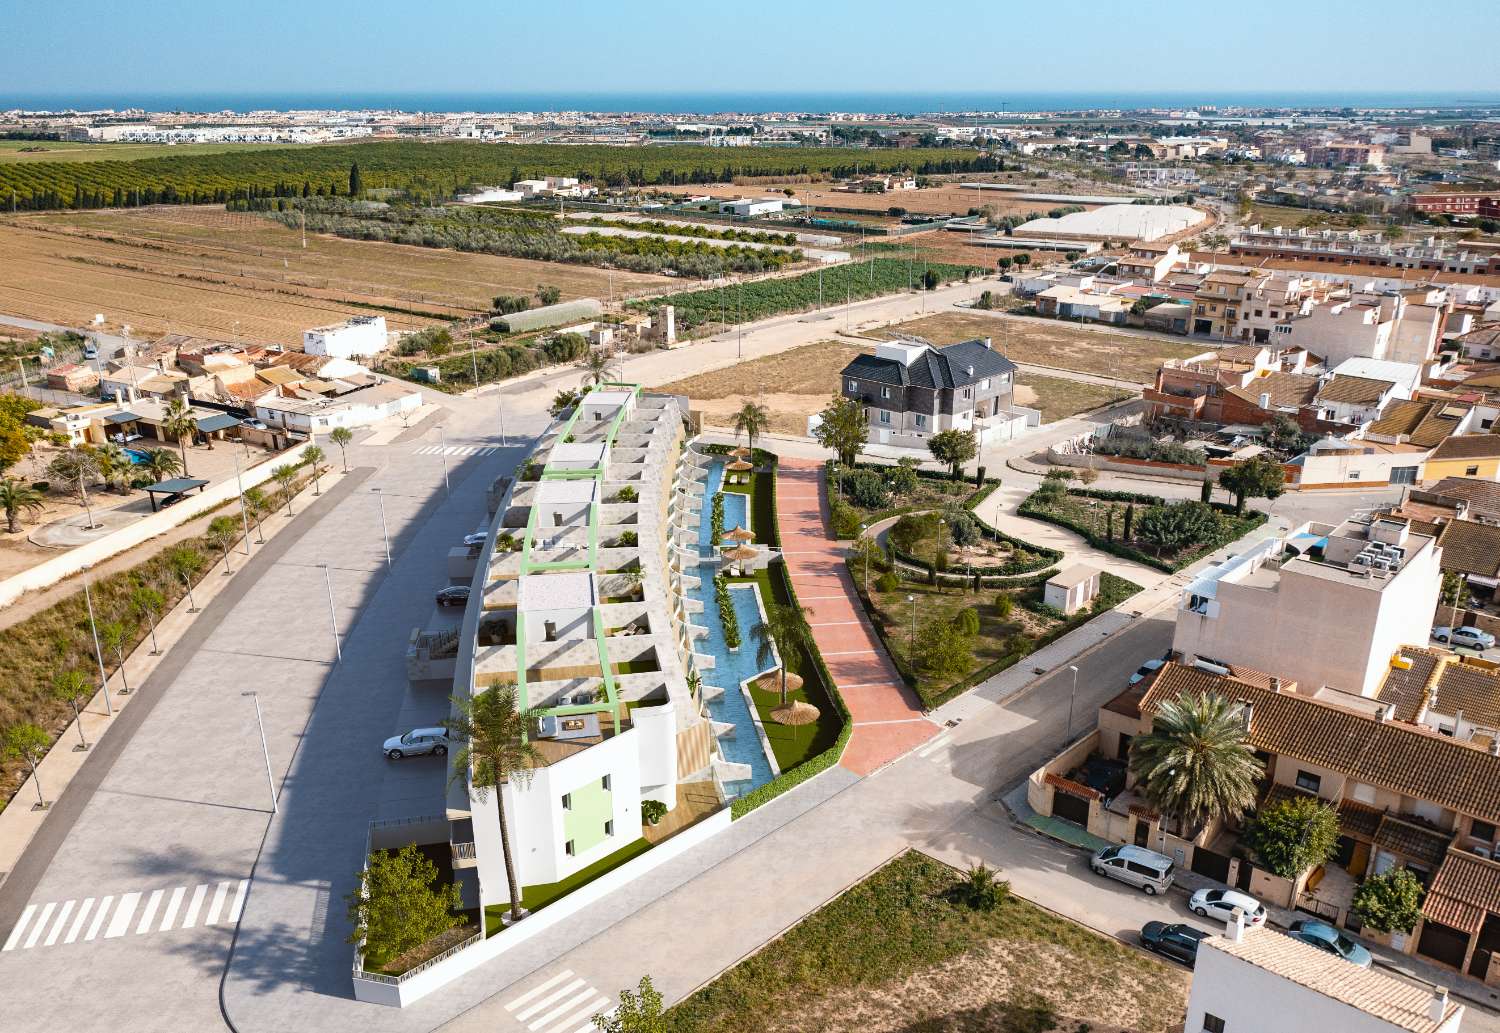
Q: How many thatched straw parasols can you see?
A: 6